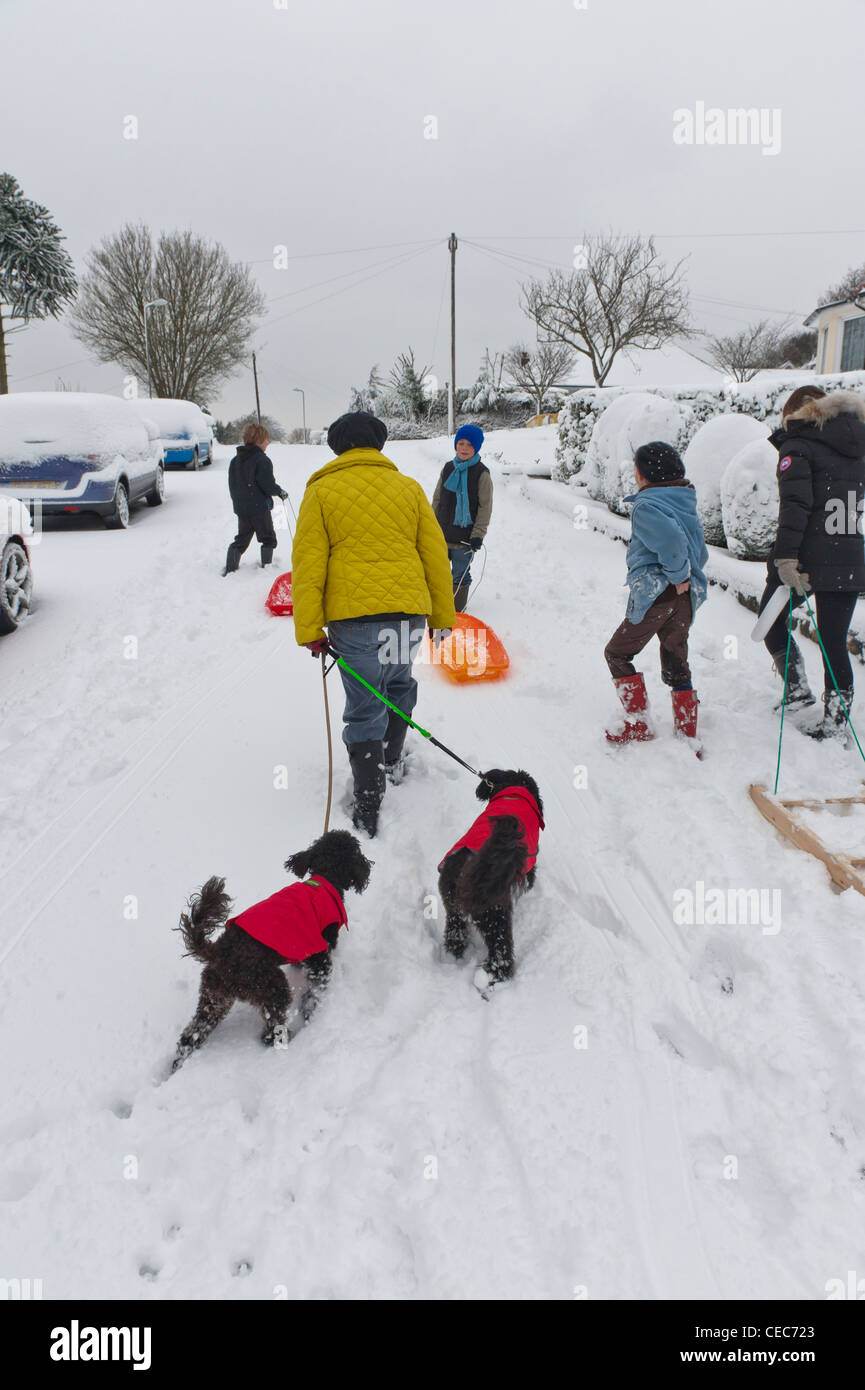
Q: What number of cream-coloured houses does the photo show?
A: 1